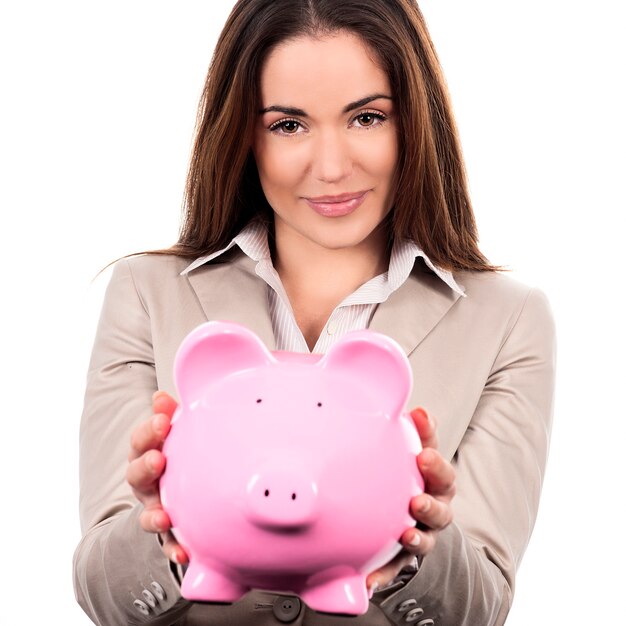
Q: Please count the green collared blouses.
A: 0